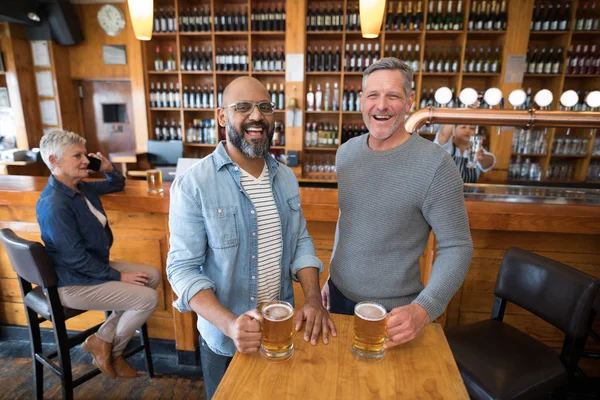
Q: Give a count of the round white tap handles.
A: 7